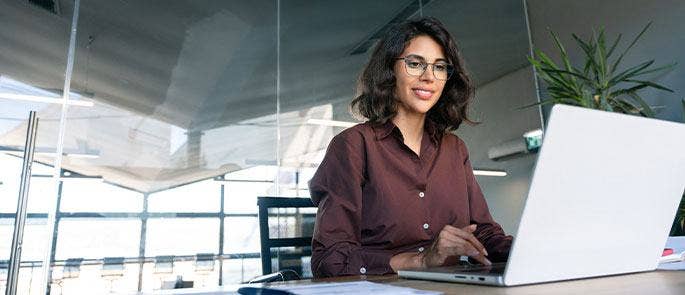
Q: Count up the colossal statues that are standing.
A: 0